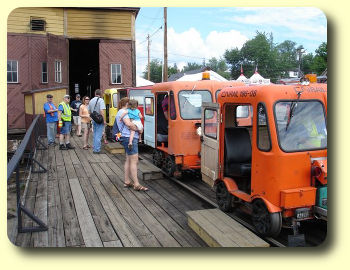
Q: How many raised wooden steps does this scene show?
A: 3